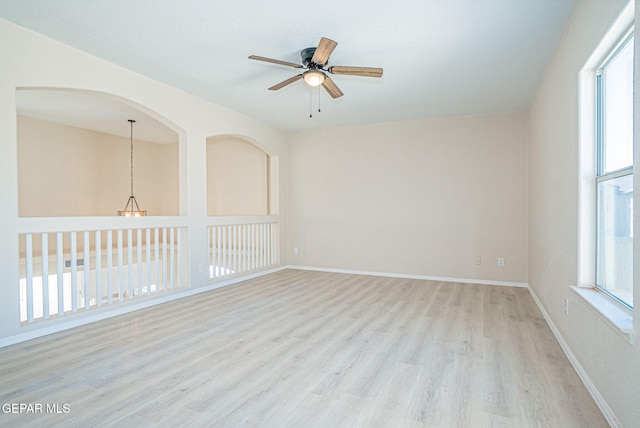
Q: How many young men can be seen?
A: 0